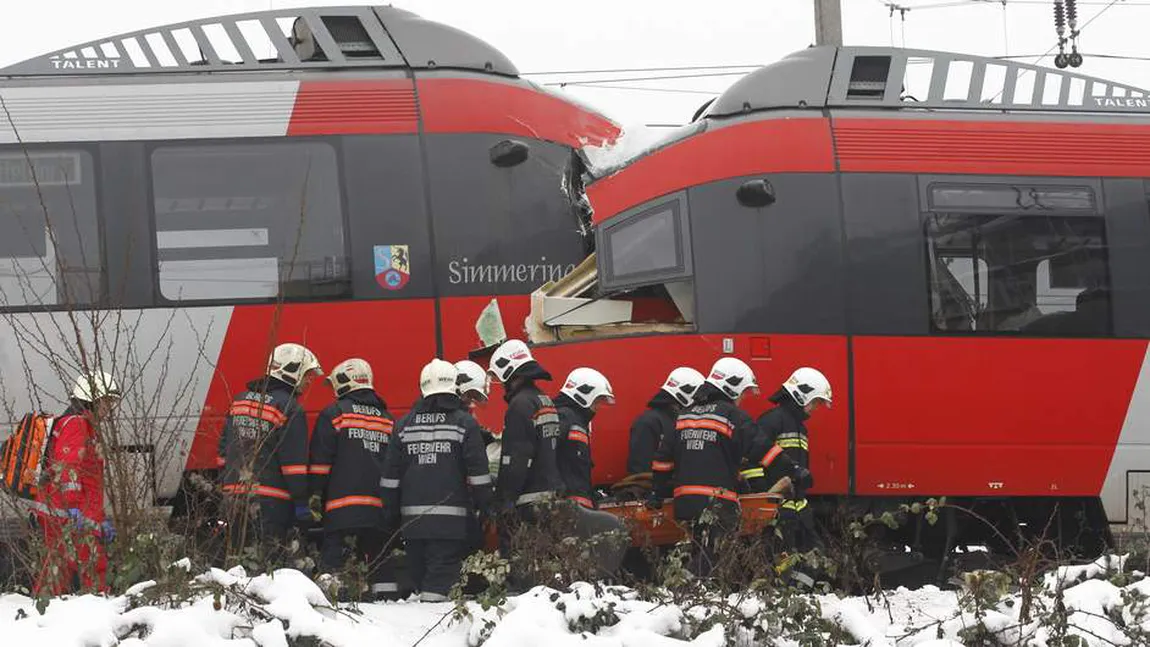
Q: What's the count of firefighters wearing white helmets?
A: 9